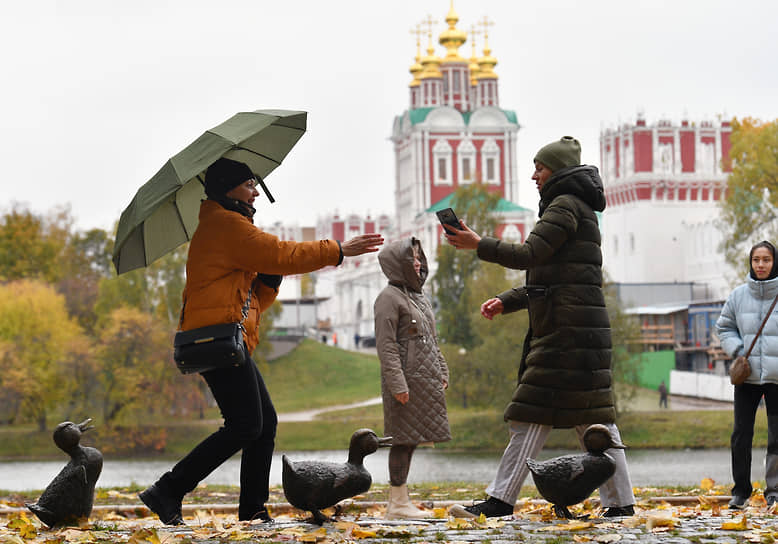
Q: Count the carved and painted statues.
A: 3